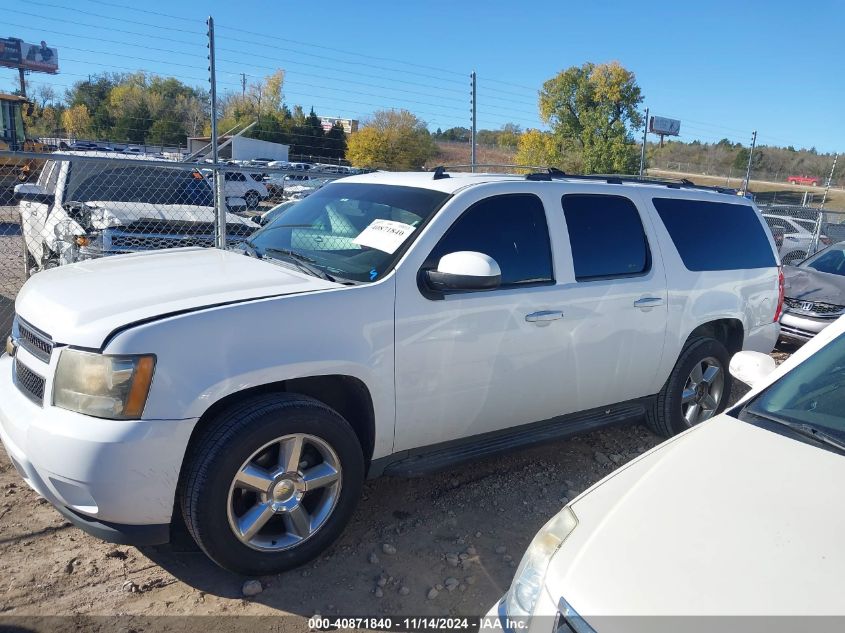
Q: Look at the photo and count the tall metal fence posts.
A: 5